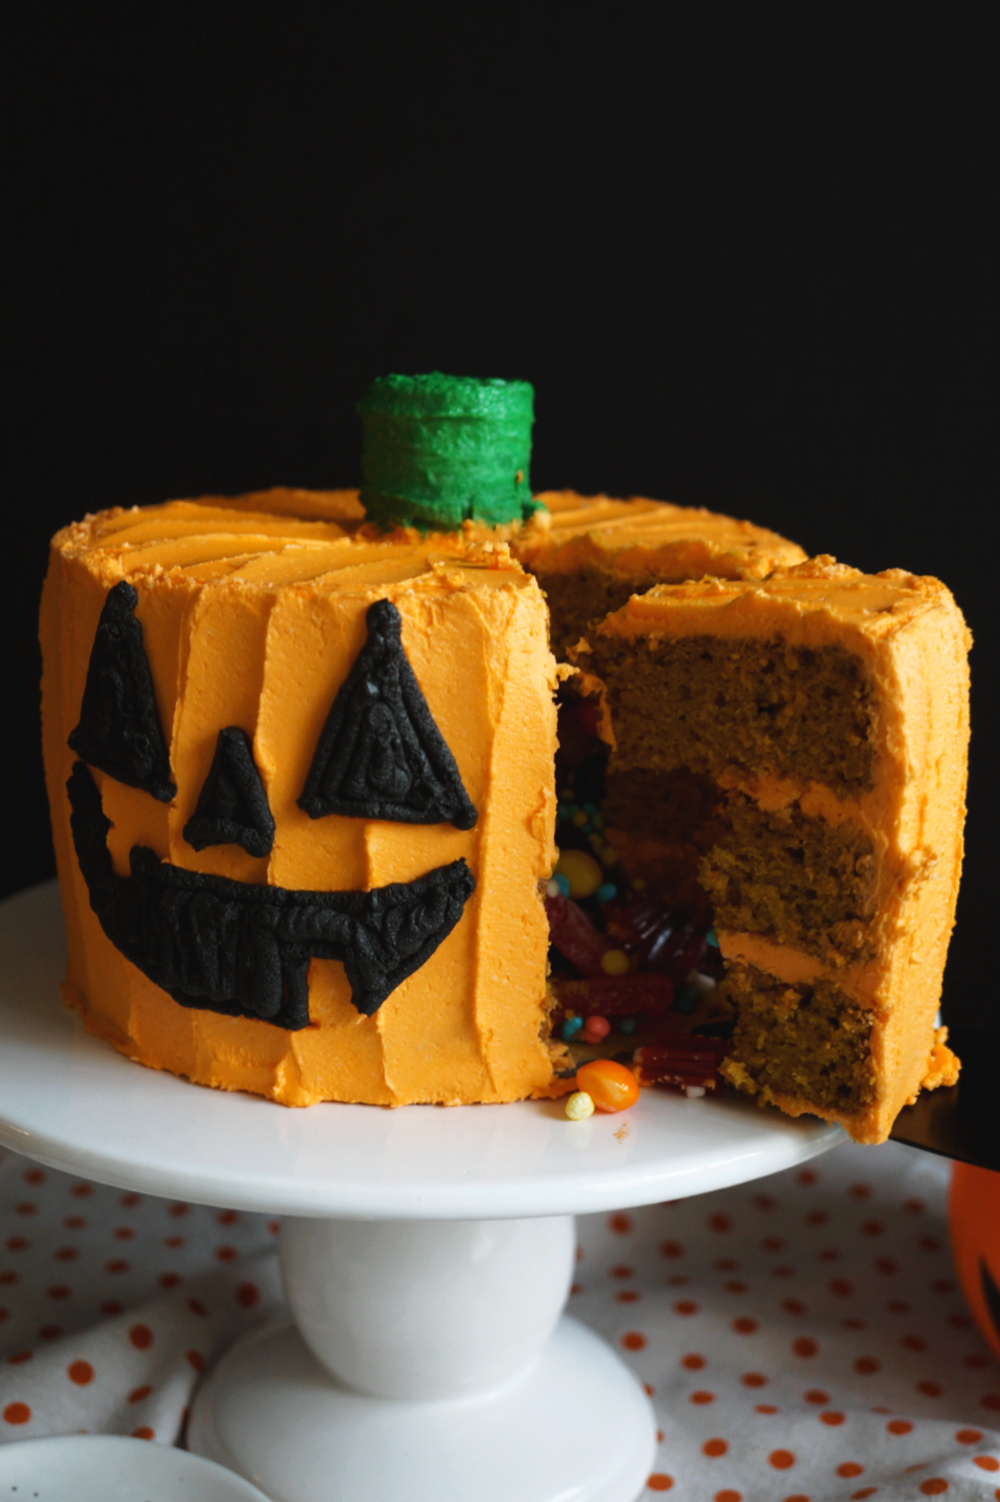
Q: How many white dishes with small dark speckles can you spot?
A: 1